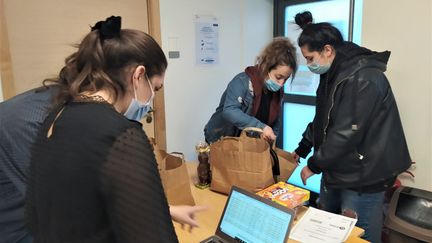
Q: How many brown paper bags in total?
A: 3